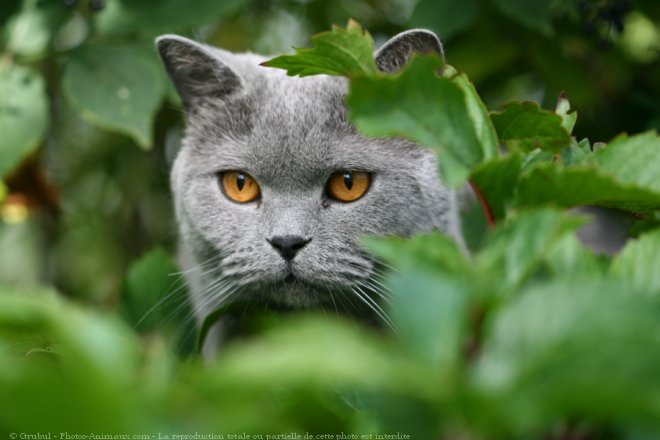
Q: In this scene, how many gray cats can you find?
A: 1